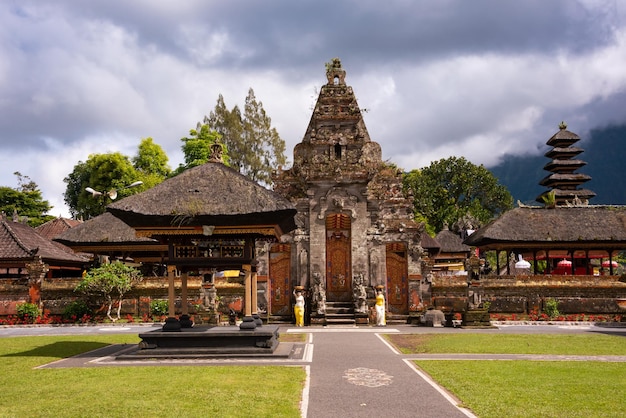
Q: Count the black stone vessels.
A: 4